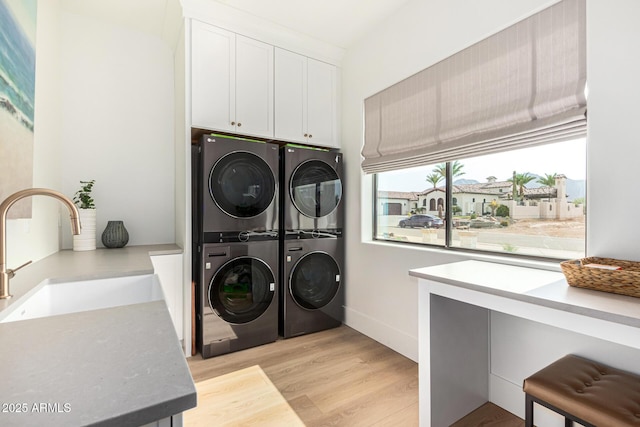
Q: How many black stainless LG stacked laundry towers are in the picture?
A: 2